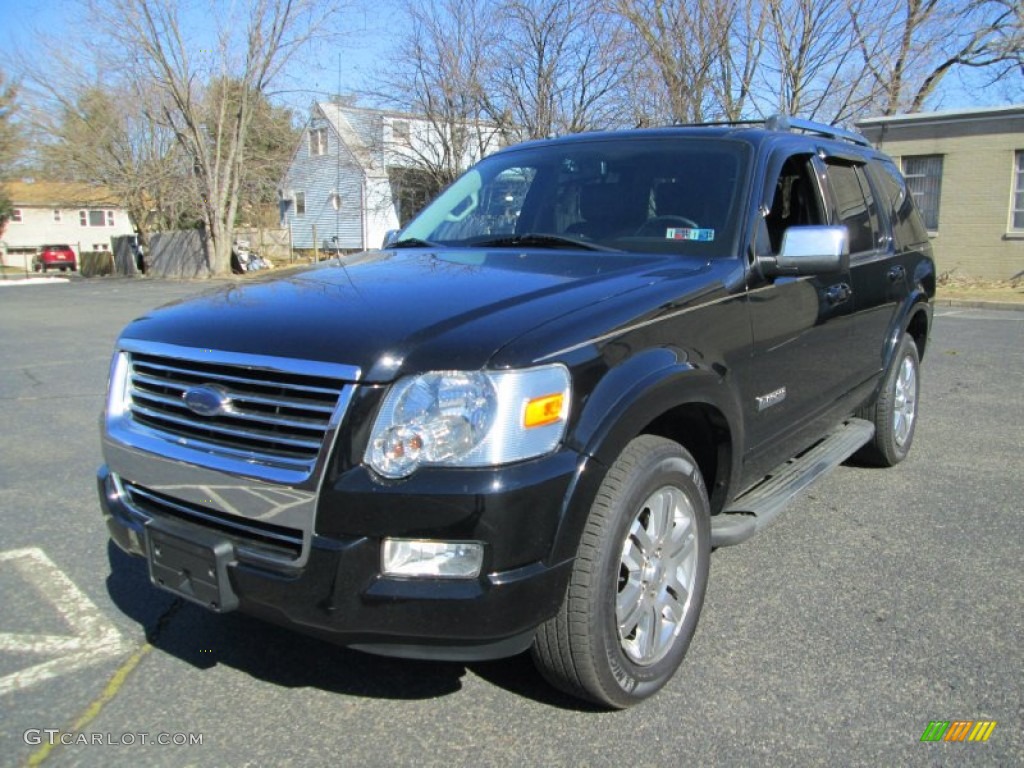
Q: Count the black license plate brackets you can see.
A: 1